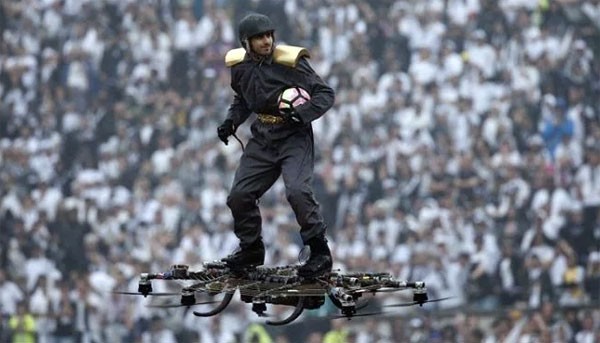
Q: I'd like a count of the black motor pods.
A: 5